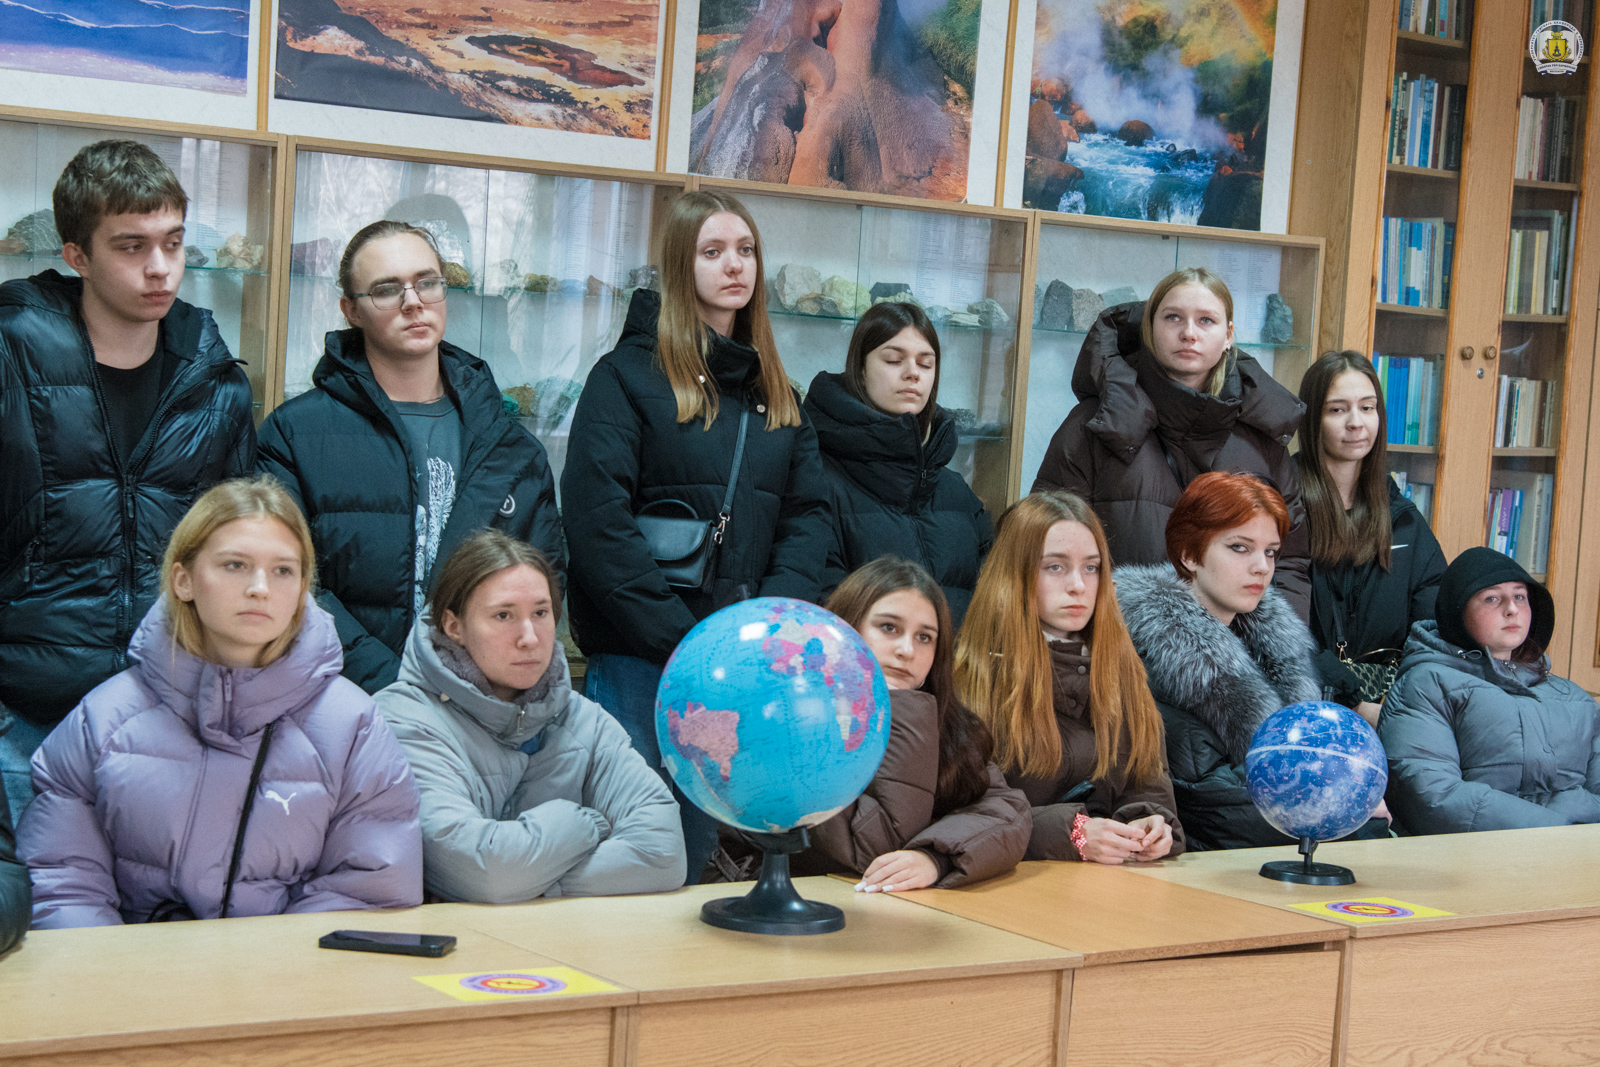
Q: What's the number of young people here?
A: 12